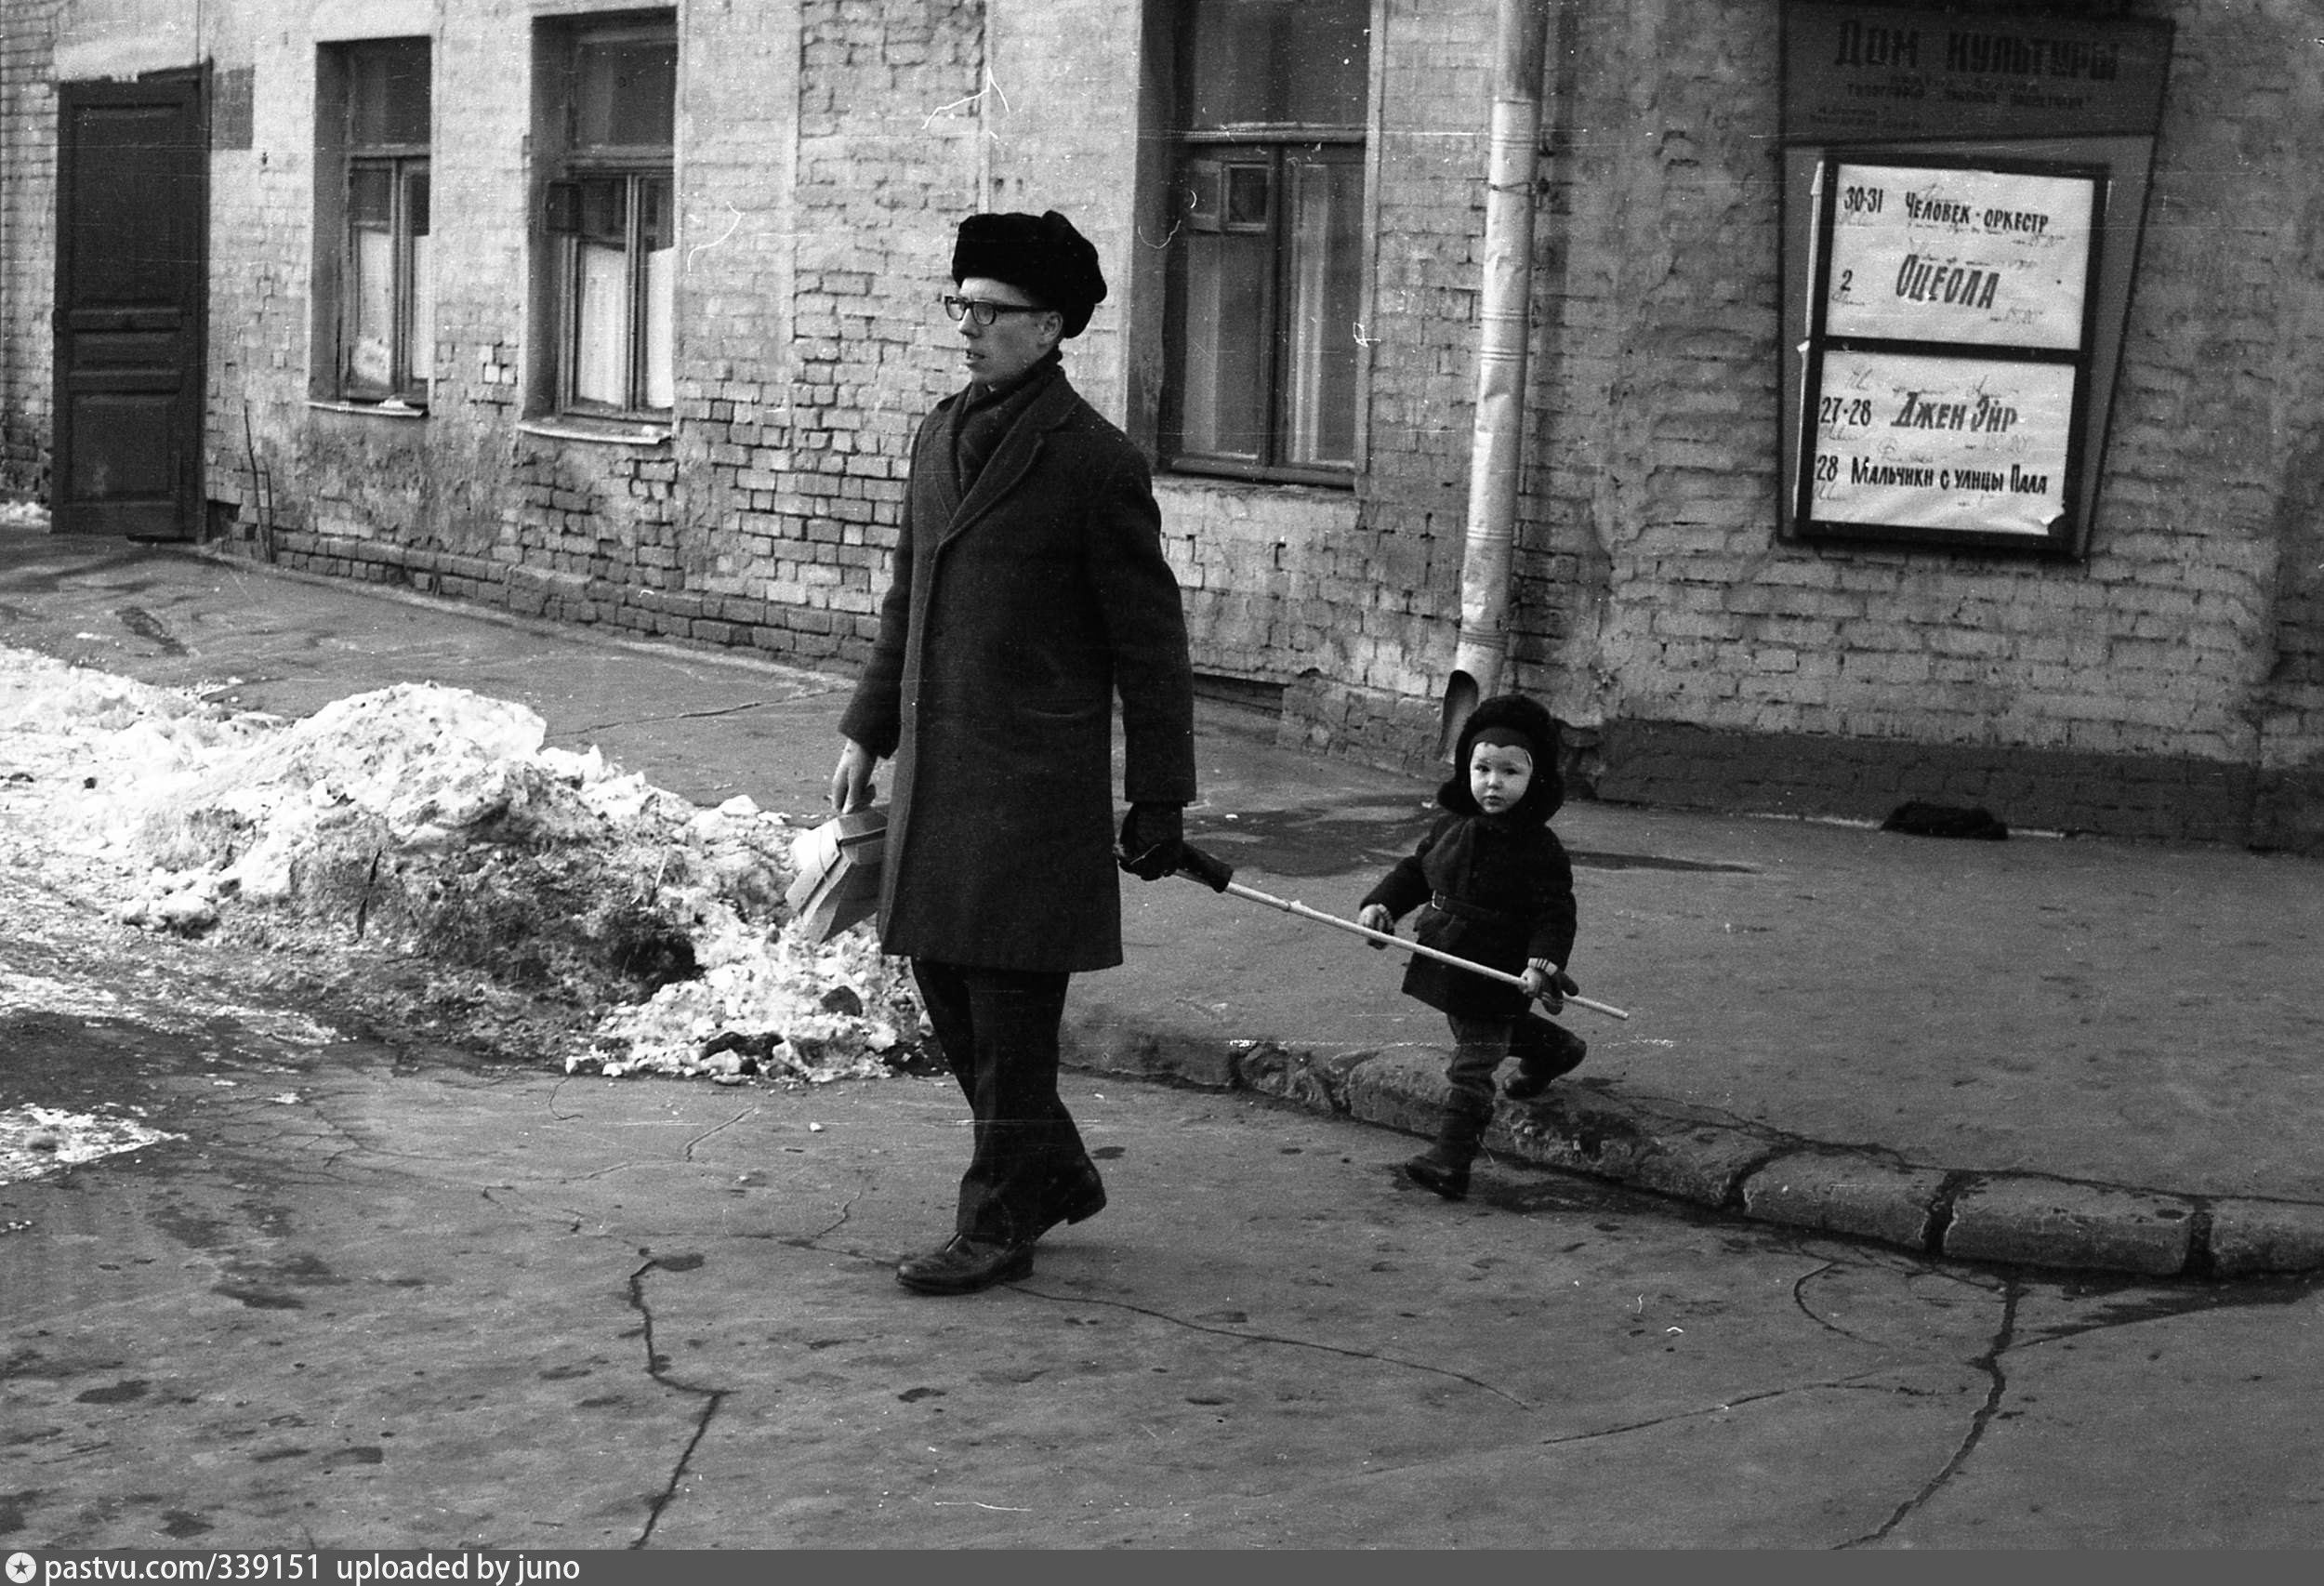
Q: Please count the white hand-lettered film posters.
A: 2